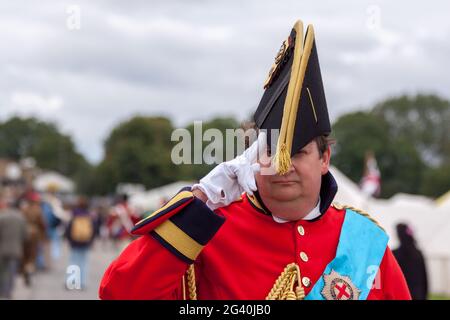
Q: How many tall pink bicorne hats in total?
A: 0